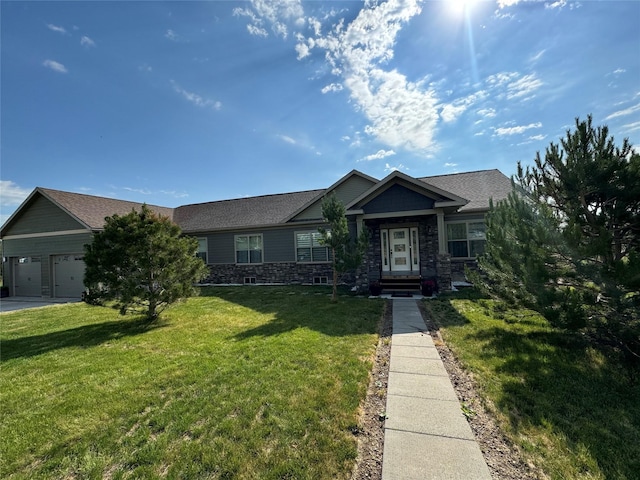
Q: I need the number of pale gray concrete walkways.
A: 1